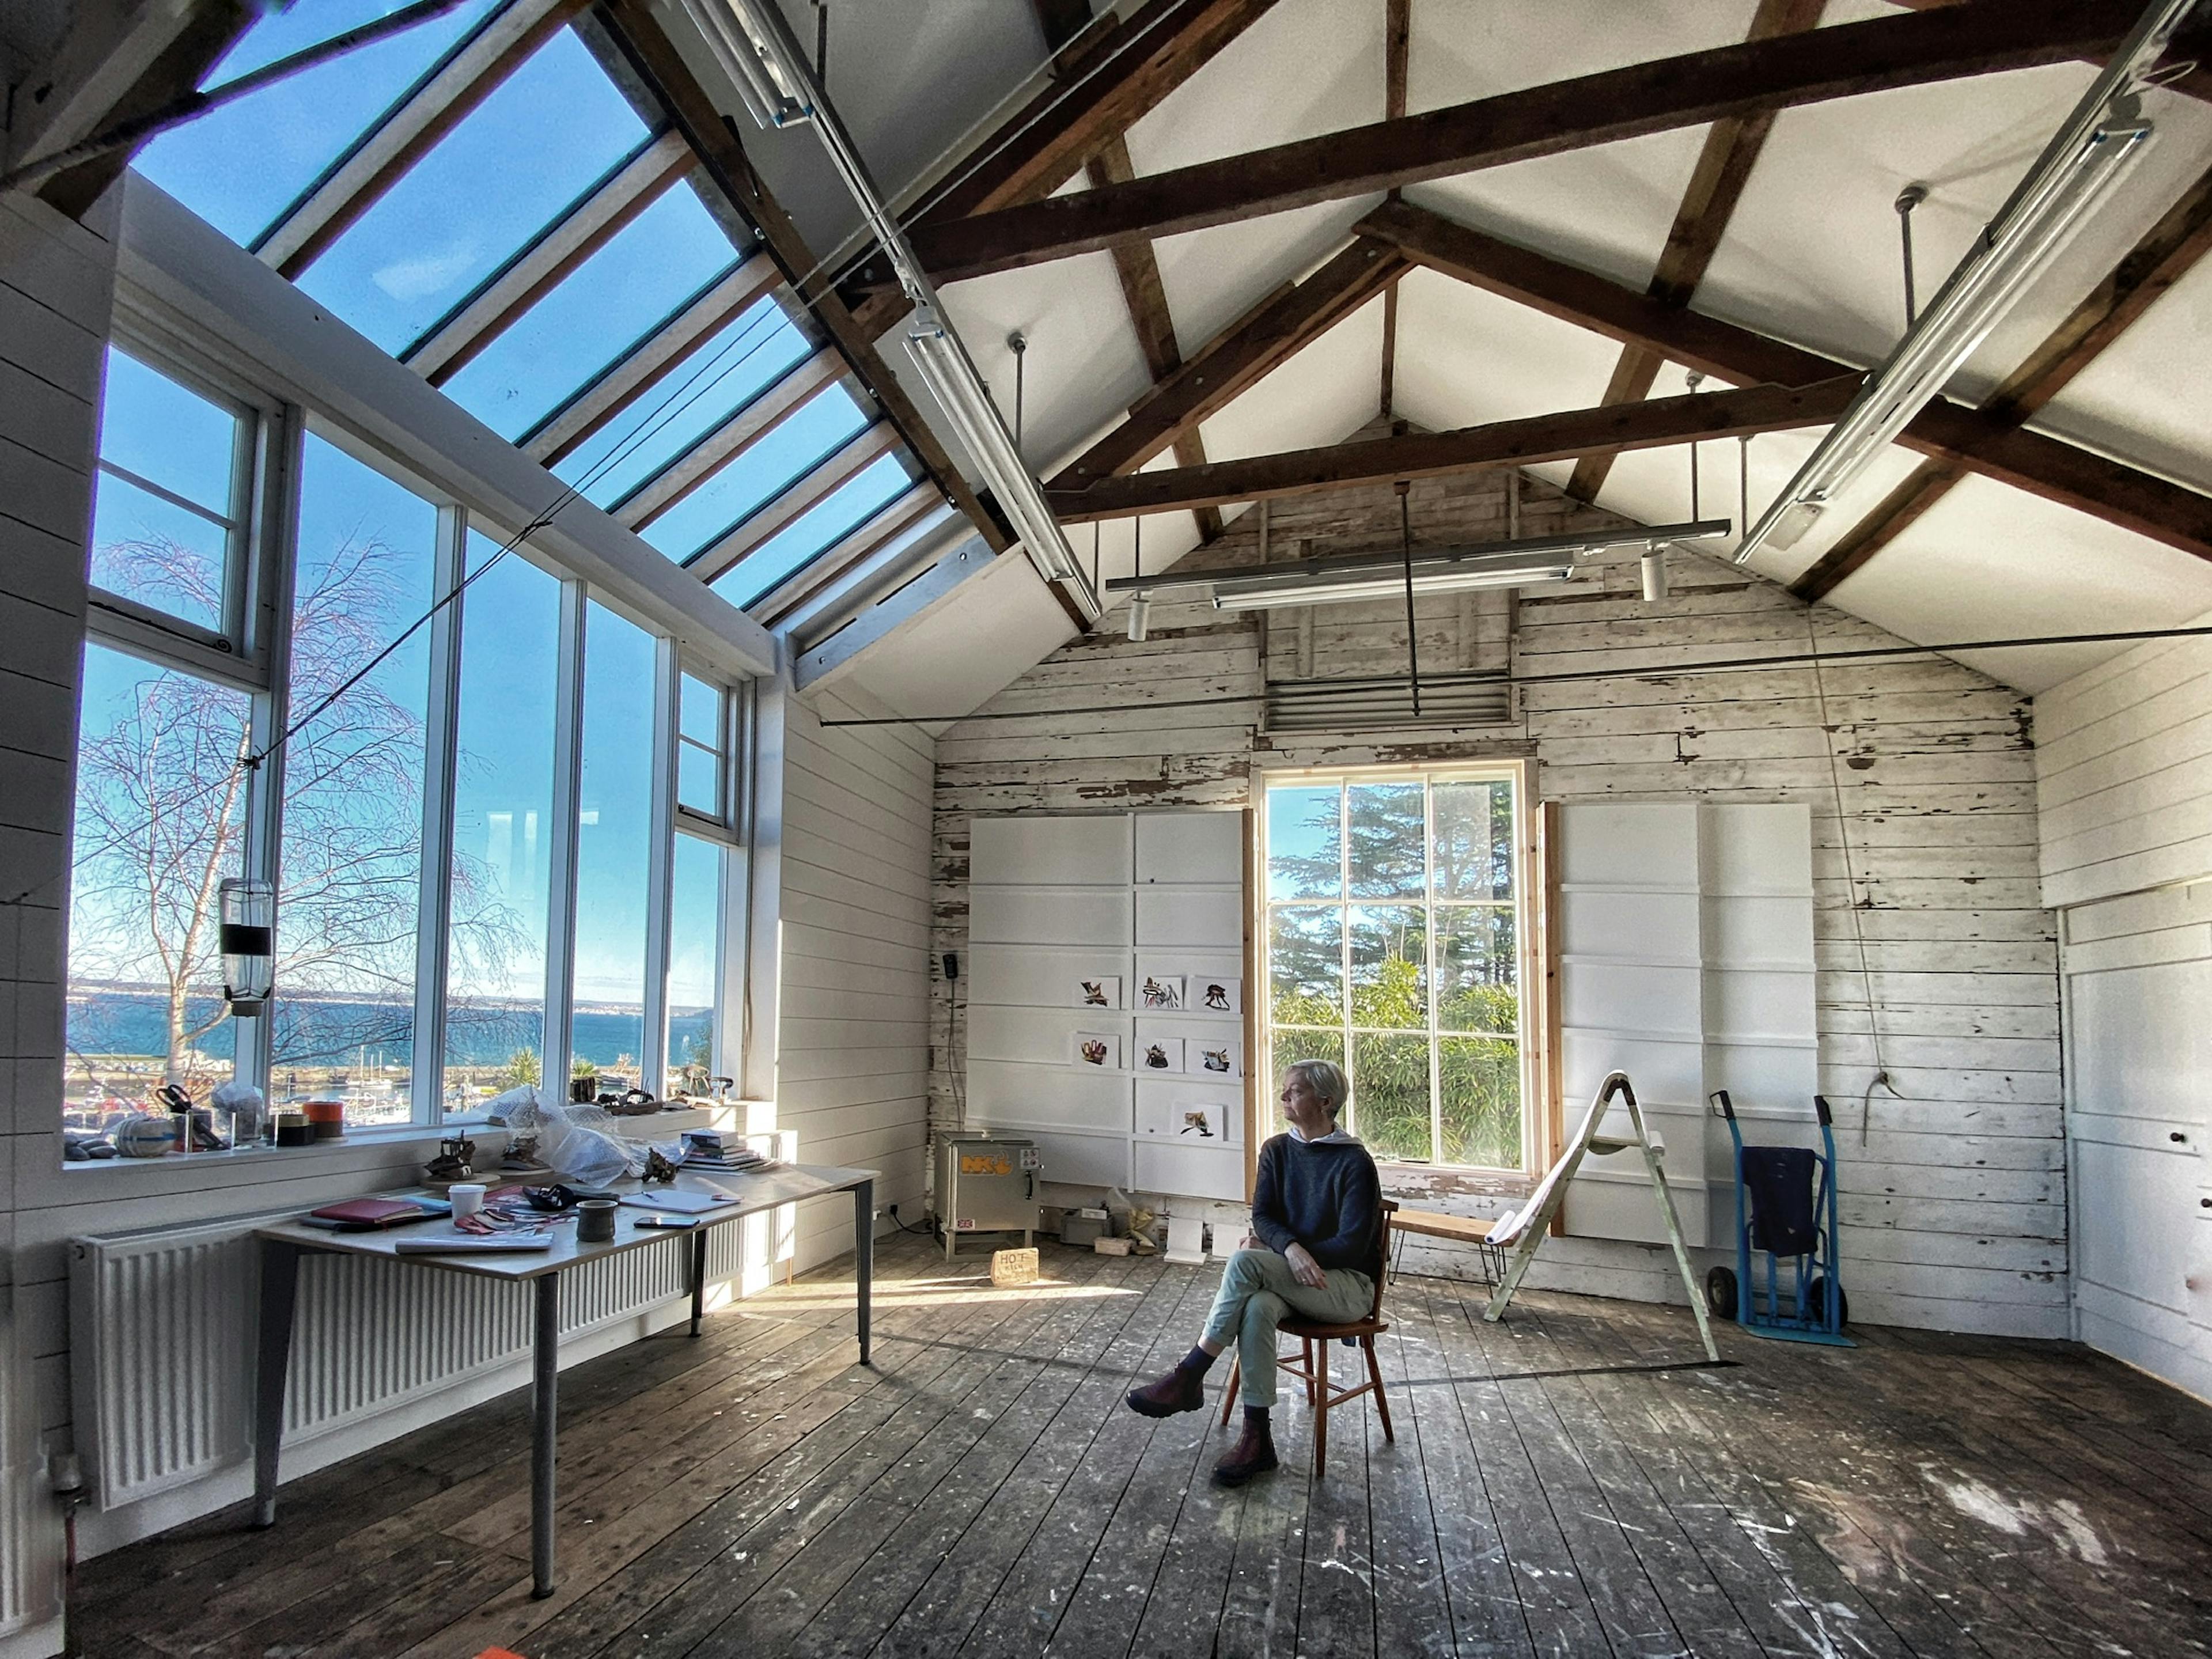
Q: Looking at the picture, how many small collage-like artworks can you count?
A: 7